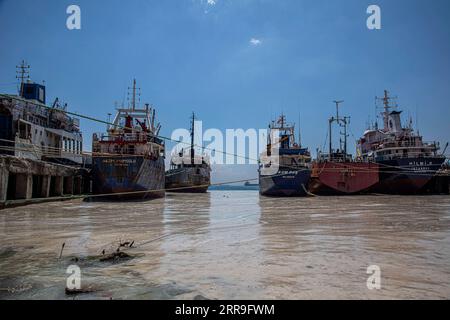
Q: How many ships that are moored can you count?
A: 6